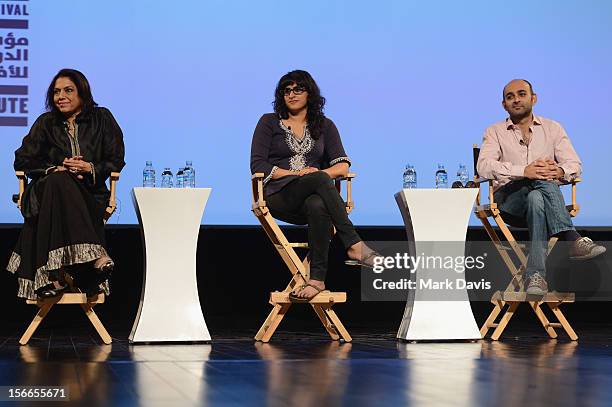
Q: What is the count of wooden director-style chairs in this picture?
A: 3